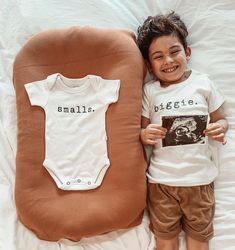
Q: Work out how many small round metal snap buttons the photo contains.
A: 3